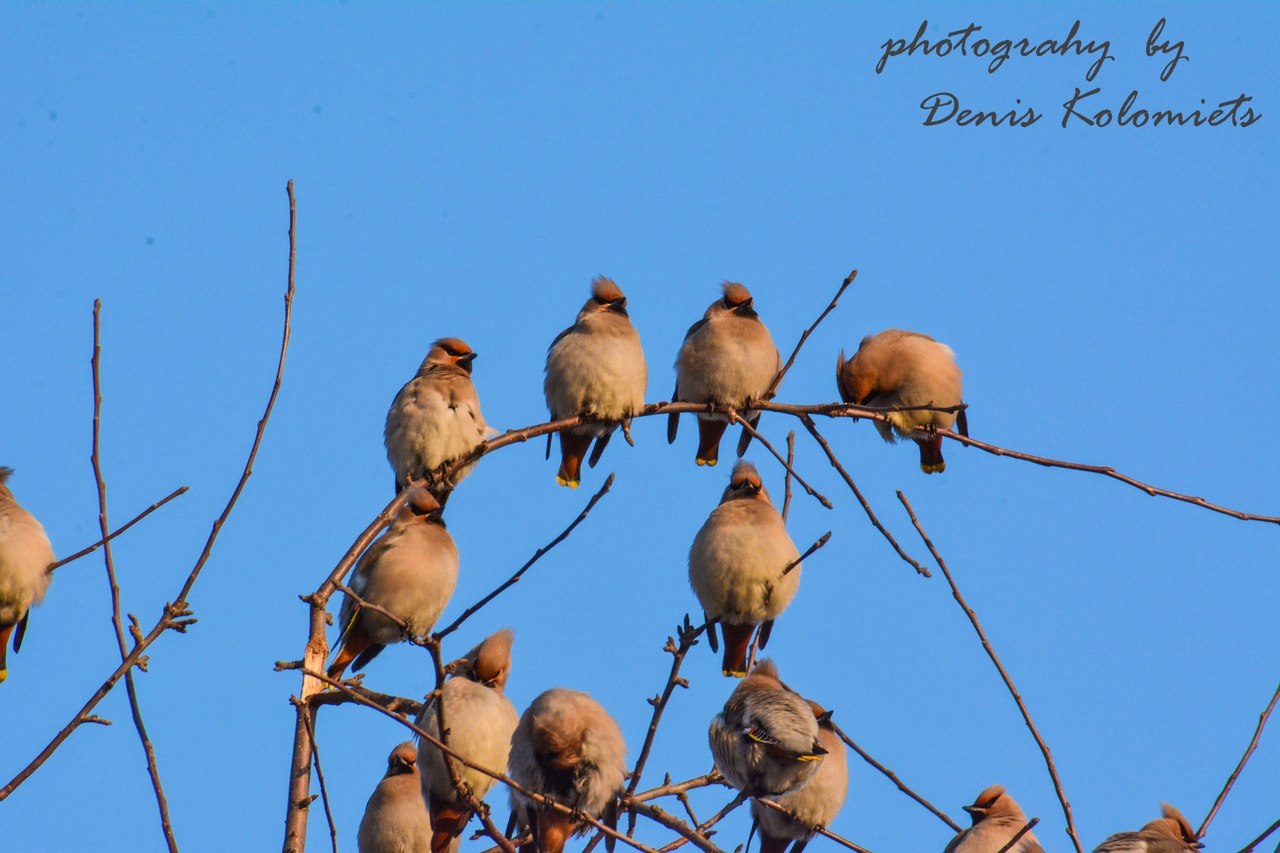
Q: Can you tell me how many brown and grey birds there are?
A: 14